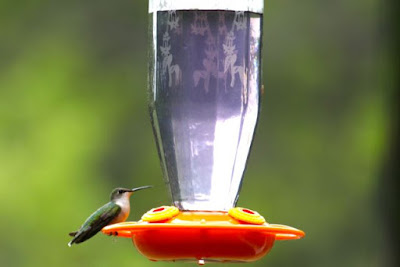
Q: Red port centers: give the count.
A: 2